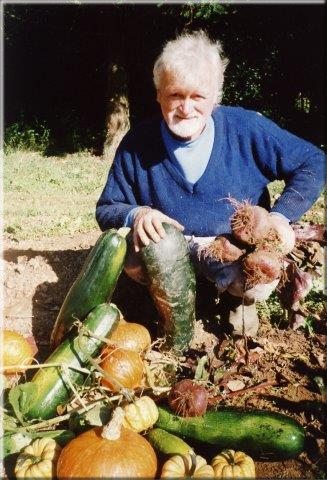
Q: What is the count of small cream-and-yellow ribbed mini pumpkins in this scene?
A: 4